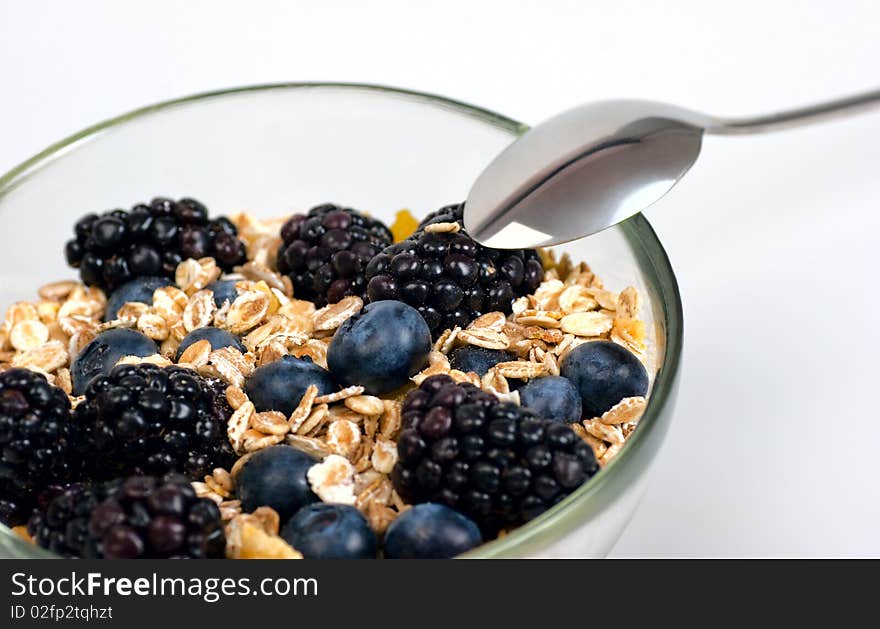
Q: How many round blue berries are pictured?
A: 12